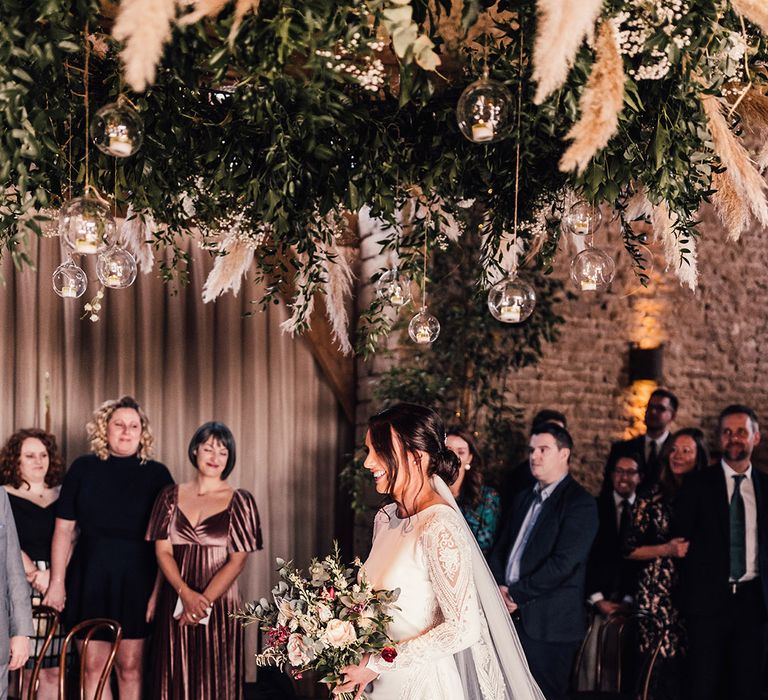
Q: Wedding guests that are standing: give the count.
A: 11